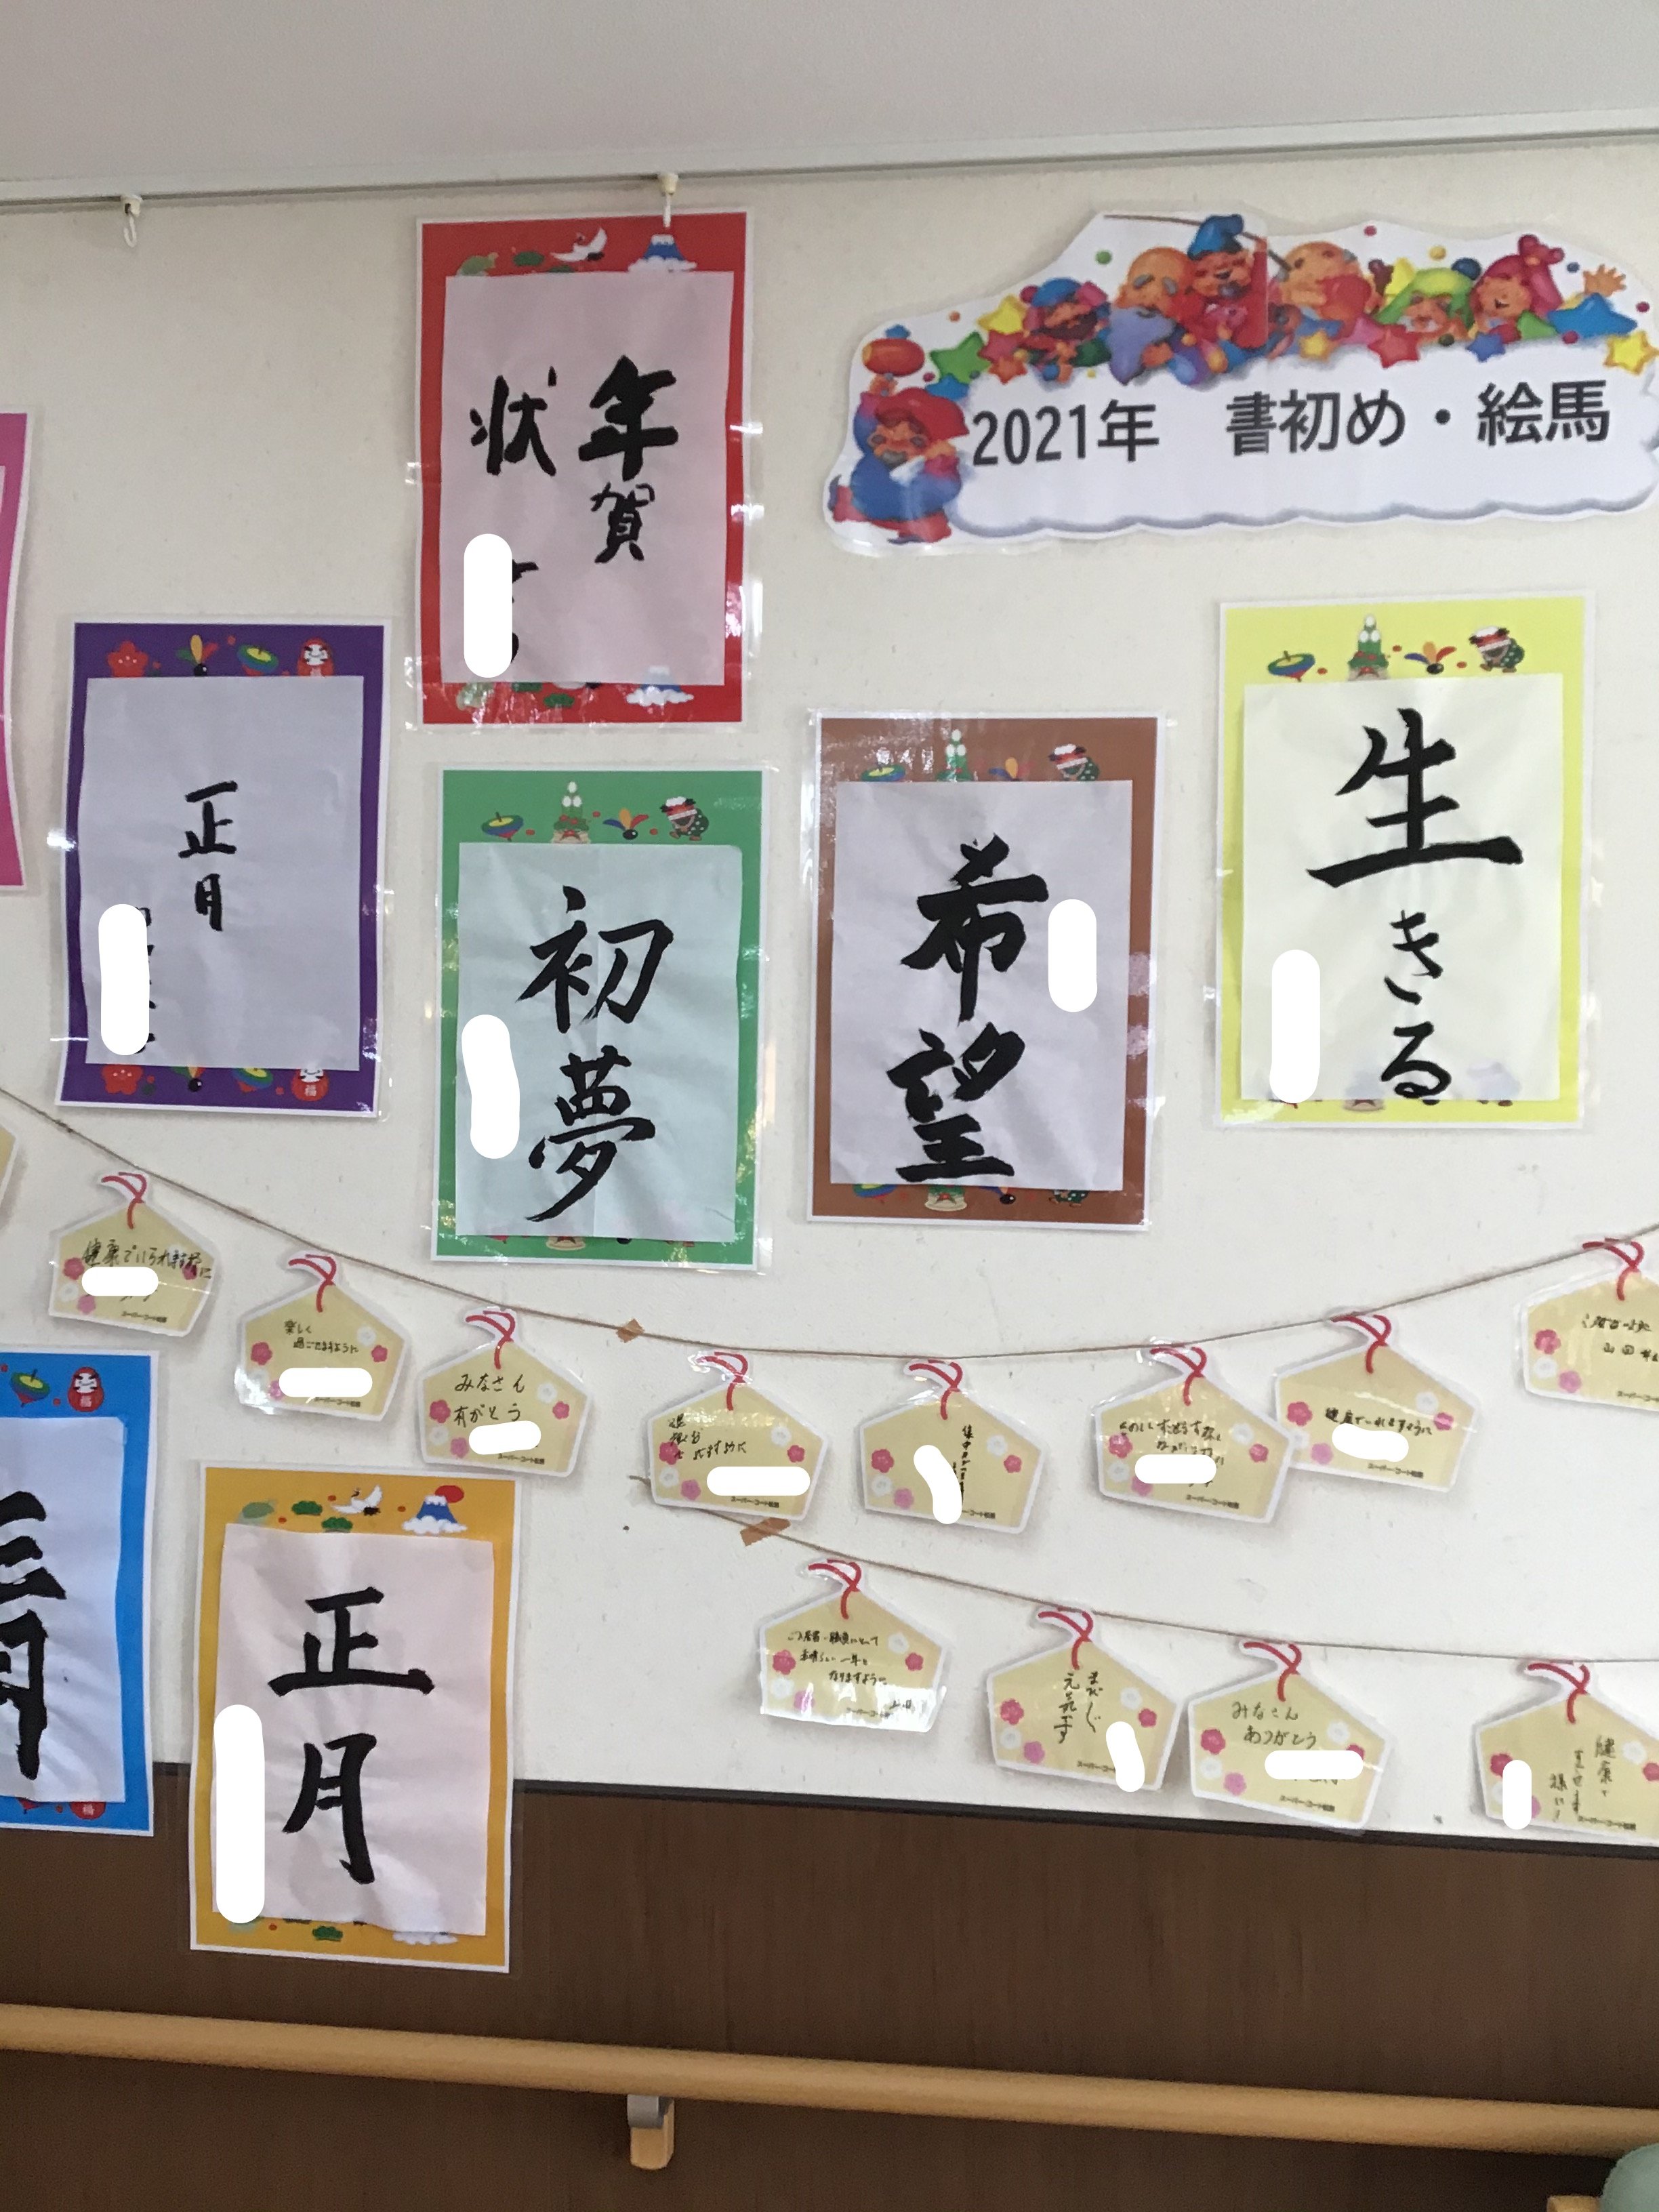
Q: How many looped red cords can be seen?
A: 12